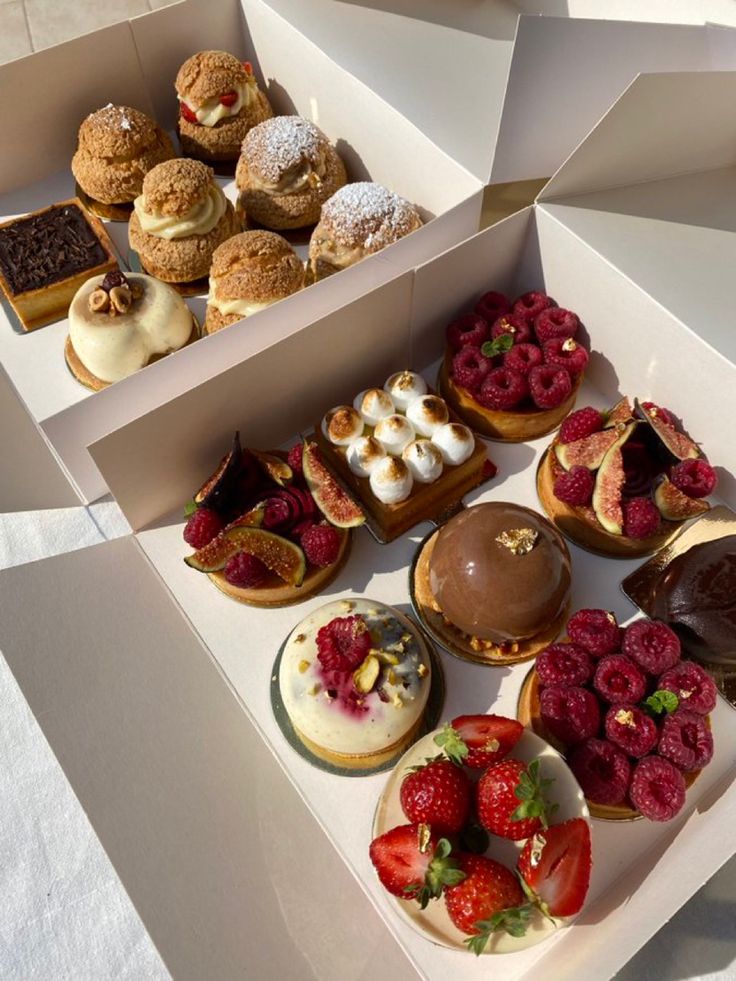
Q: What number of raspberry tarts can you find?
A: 2